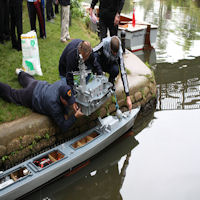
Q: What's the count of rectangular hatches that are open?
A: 3